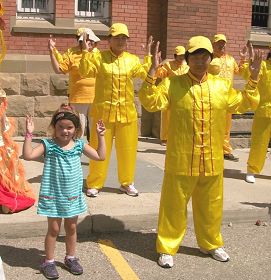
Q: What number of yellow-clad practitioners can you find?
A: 6